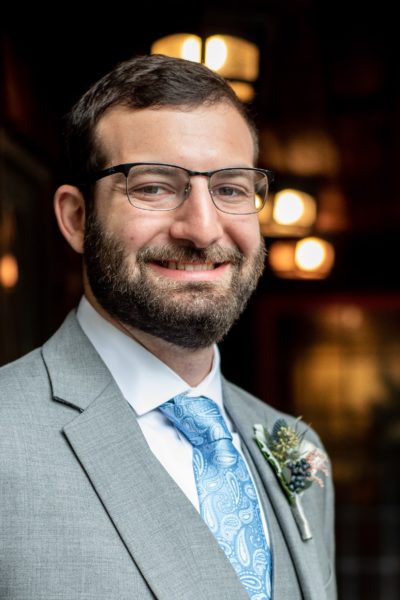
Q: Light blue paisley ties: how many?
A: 1